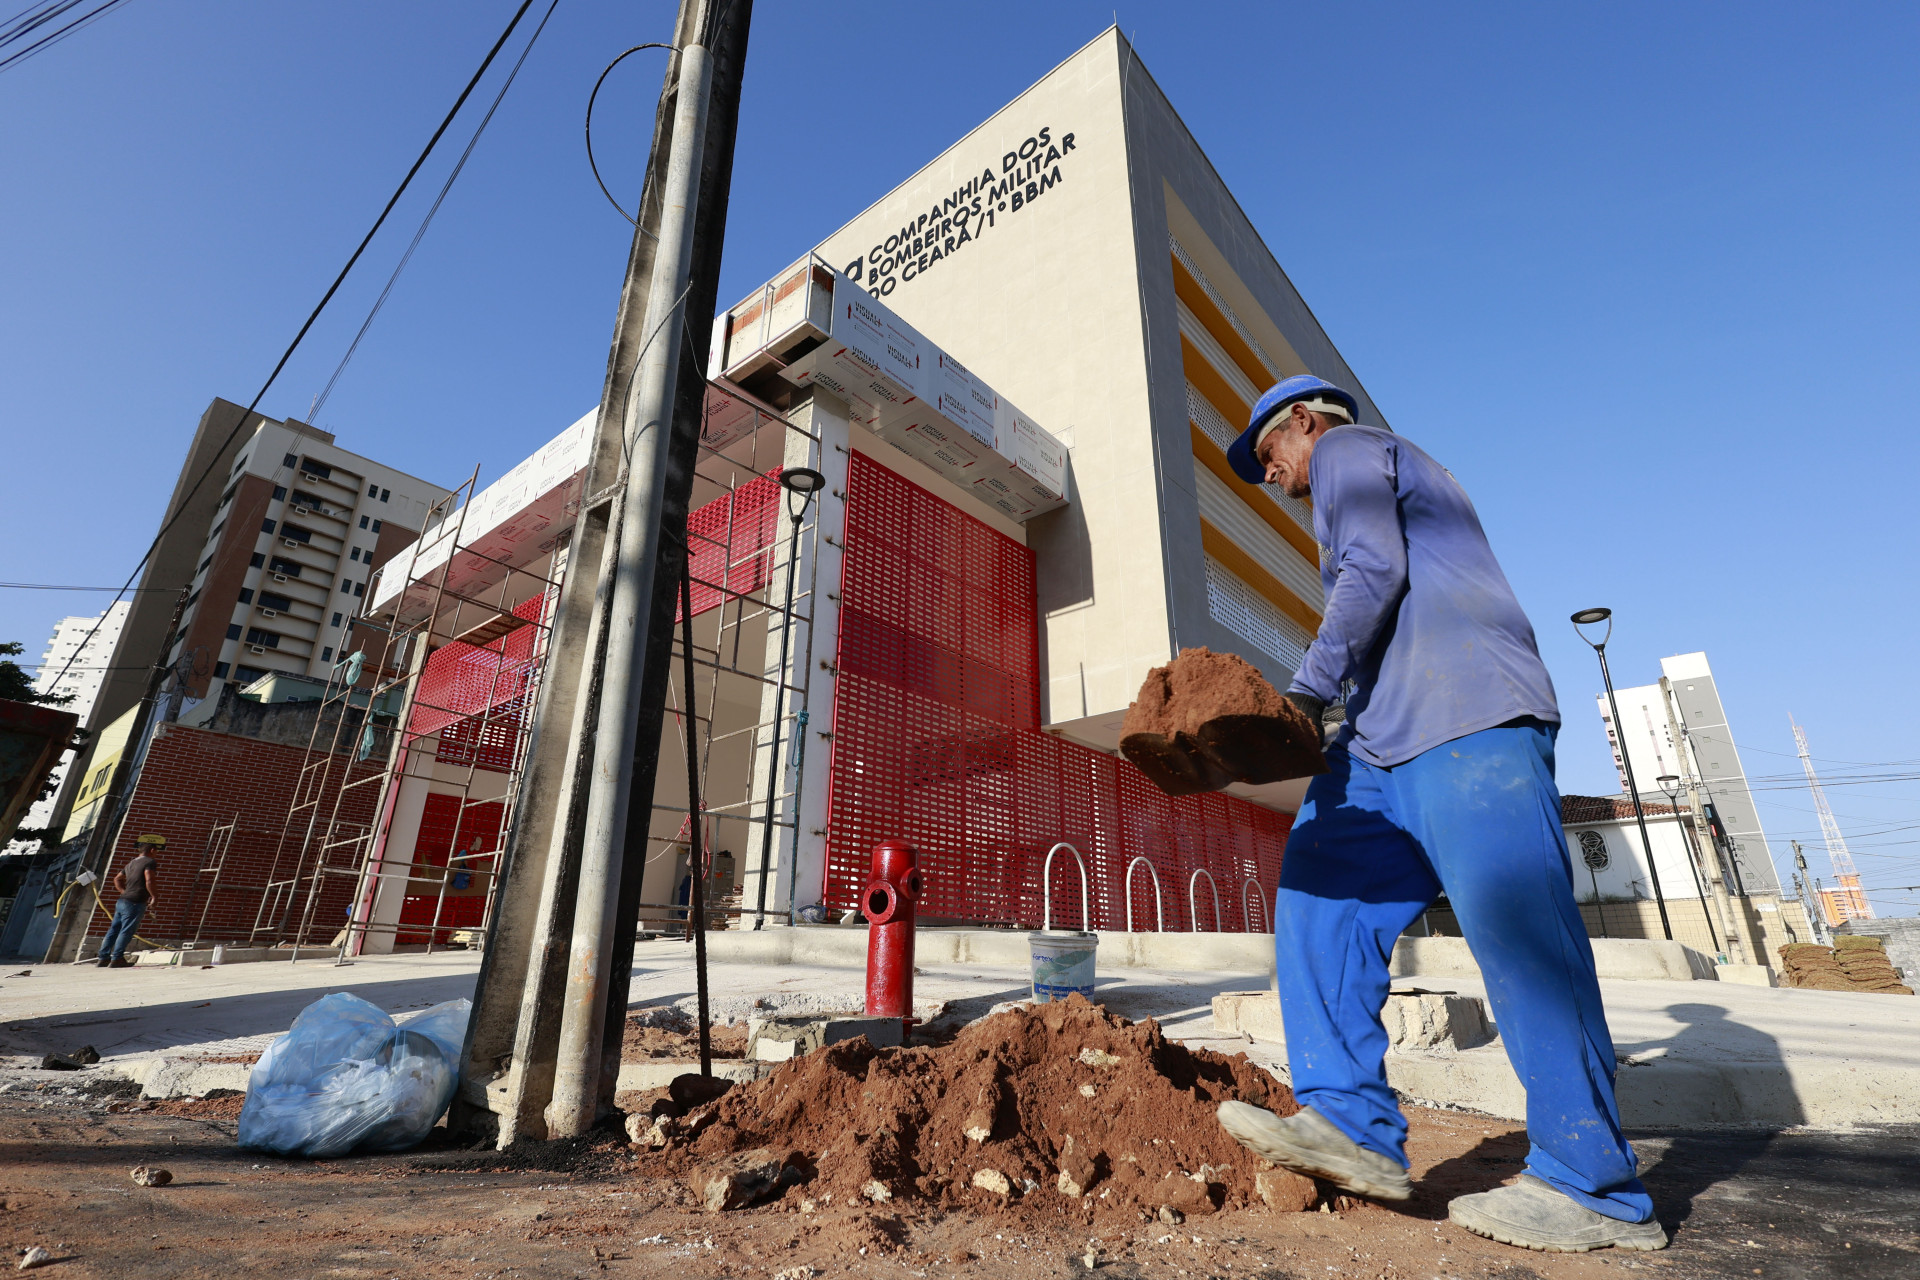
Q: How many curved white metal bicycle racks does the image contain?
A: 4